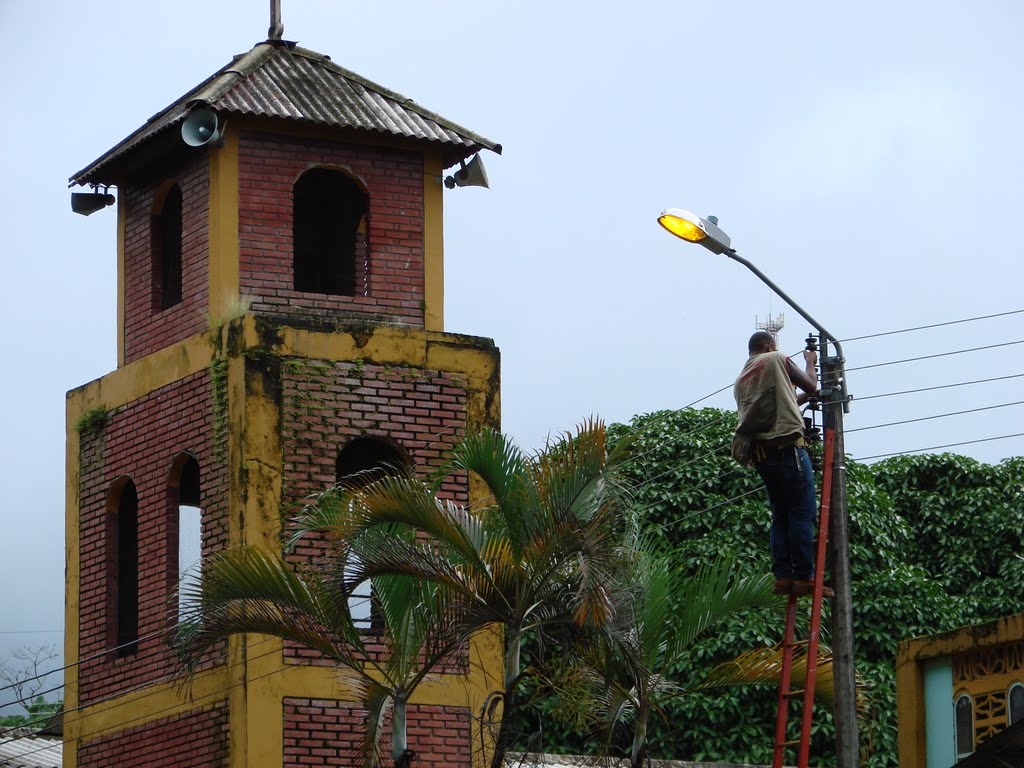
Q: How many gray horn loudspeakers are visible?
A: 3